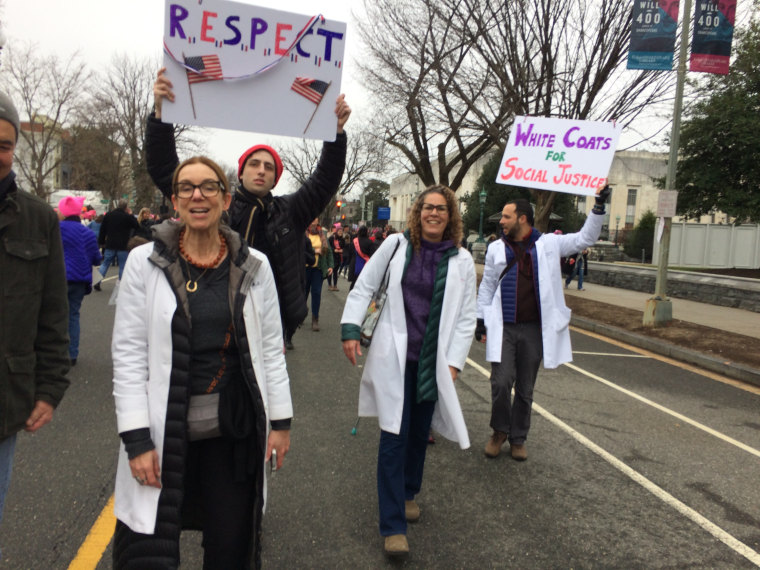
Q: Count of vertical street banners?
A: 2